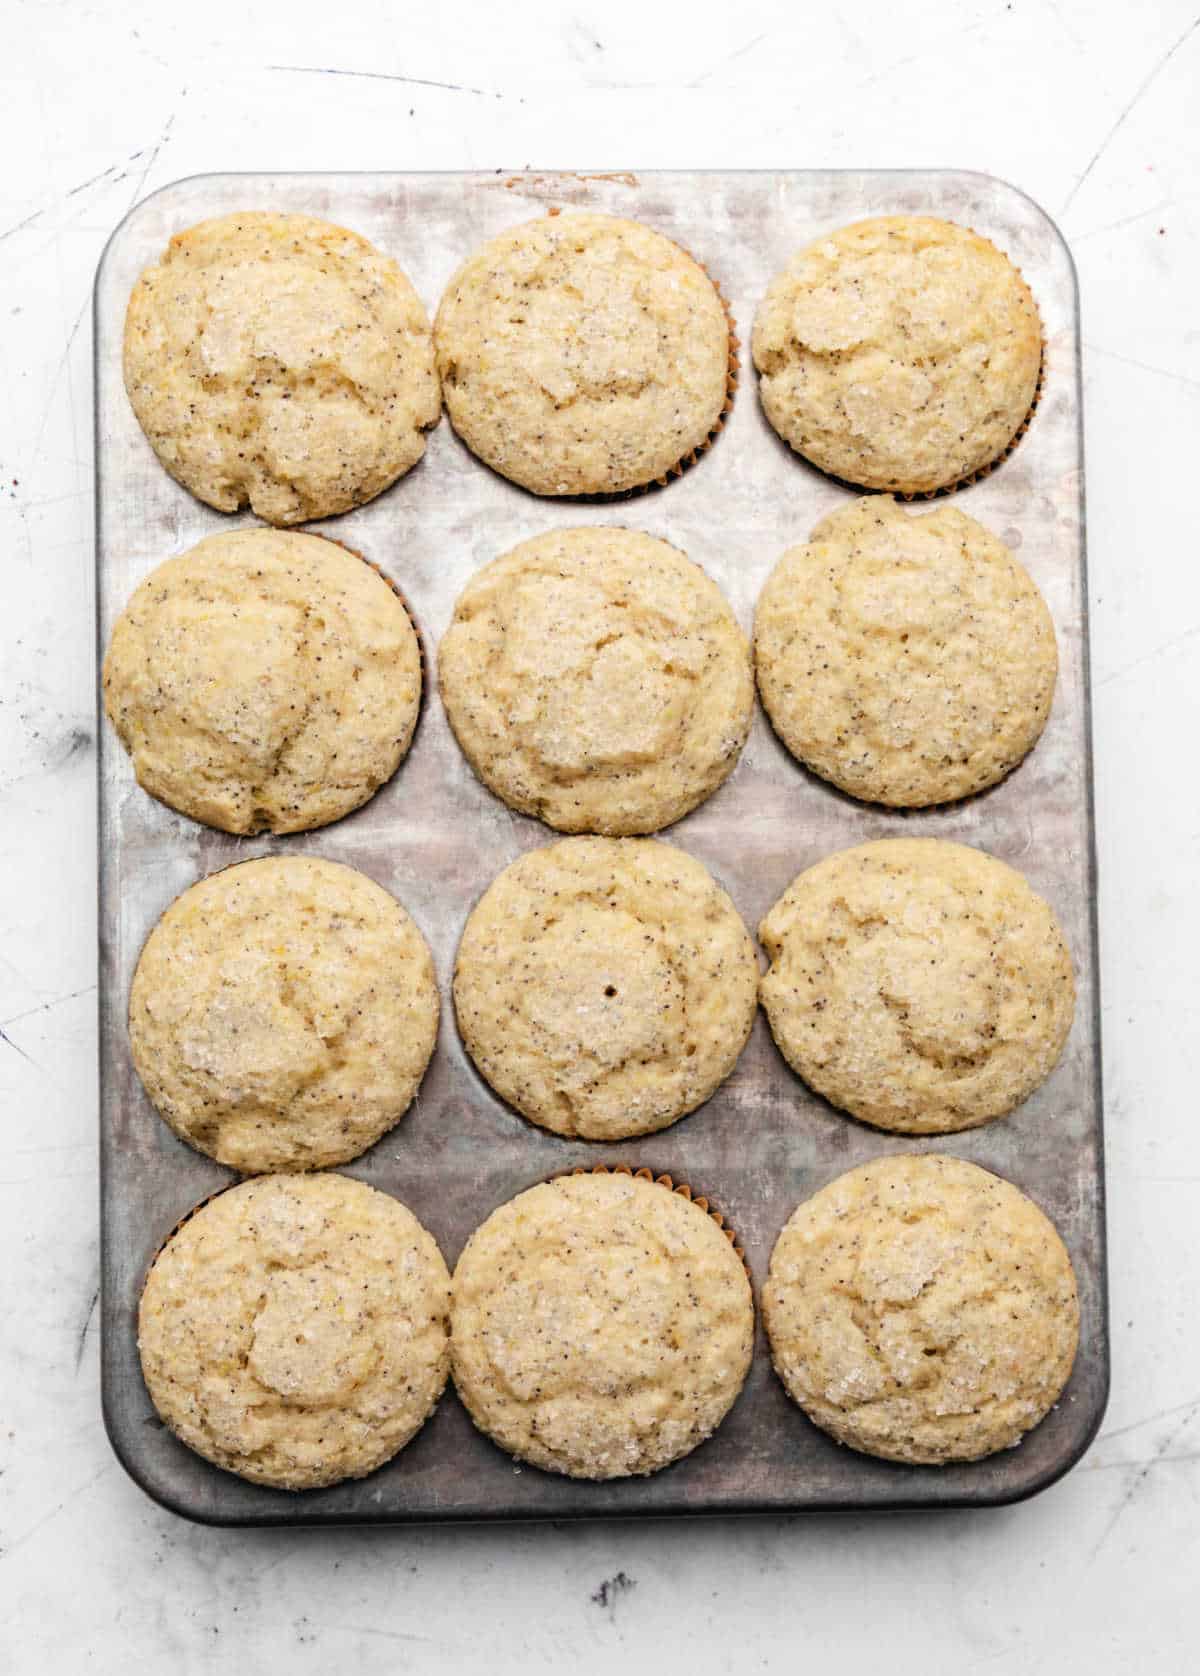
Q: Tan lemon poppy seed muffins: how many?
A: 12